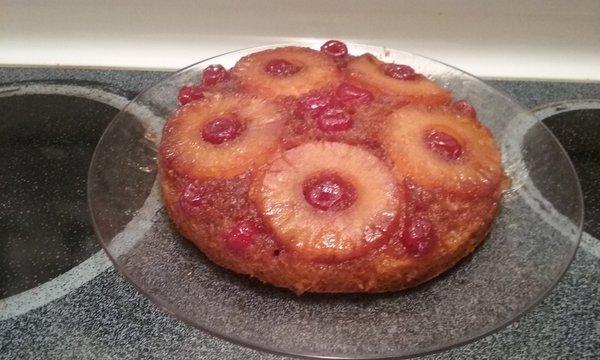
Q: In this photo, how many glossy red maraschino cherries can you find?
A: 15